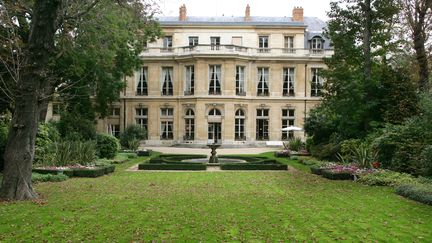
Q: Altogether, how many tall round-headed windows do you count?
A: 3